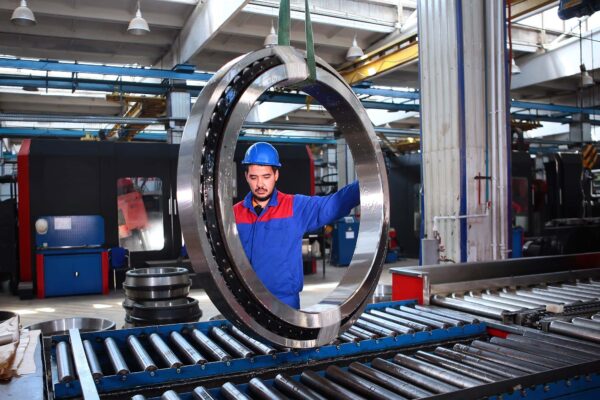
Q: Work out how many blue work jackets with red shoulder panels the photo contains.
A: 1